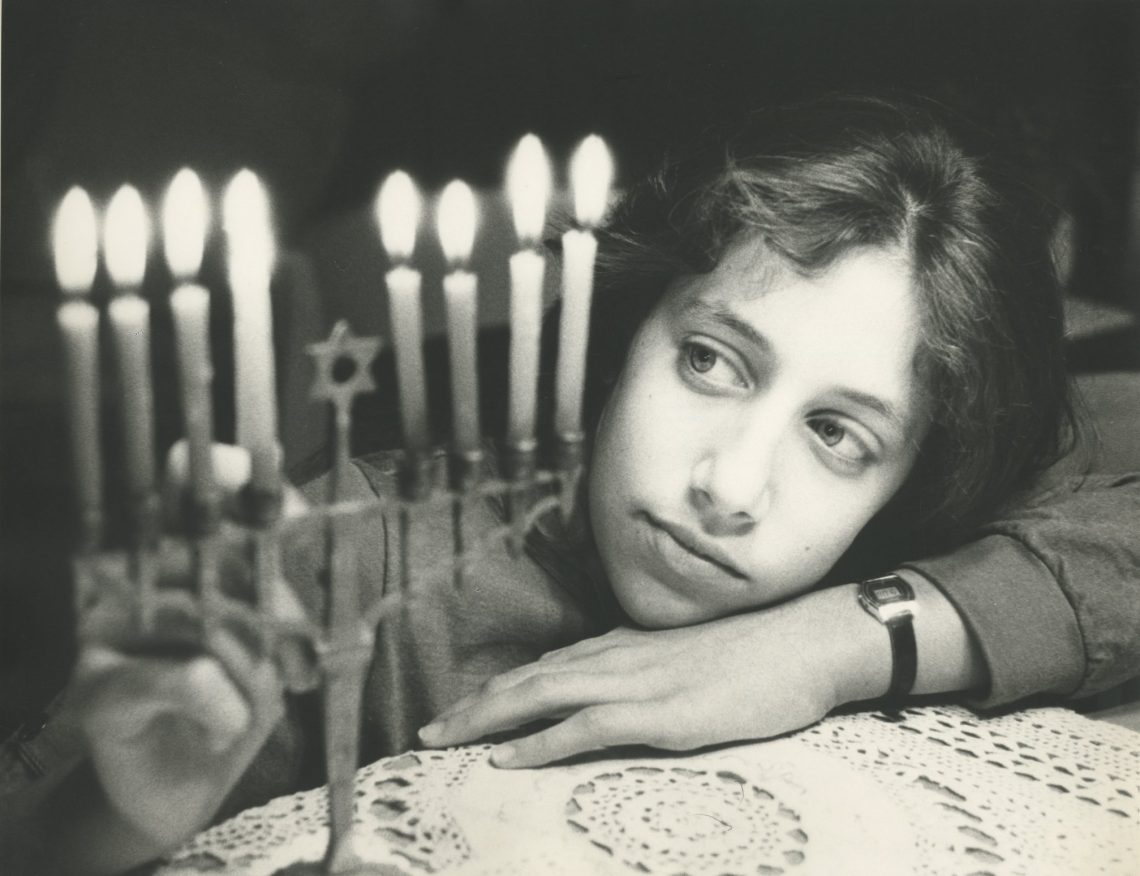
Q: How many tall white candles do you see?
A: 8